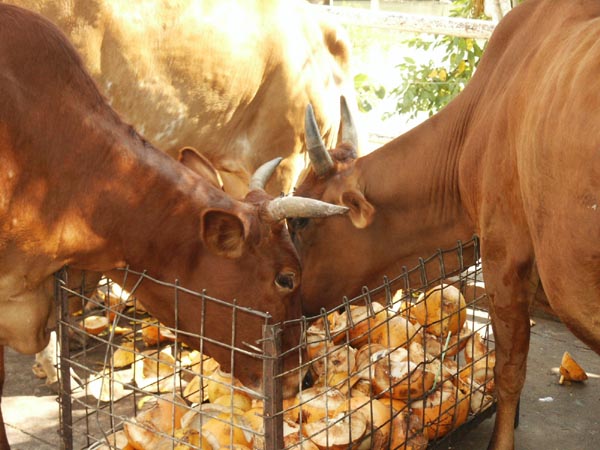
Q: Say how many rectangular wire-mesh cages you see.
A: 1